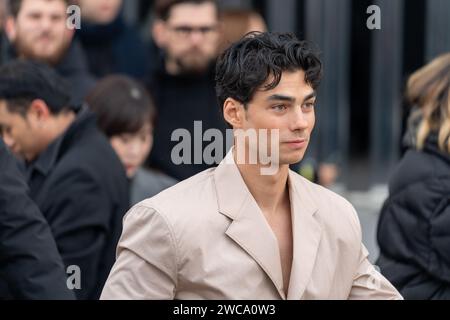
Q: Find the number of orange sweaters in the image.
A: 0